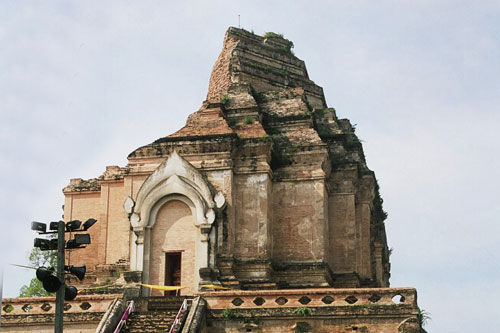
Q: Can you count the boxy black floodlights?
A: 8